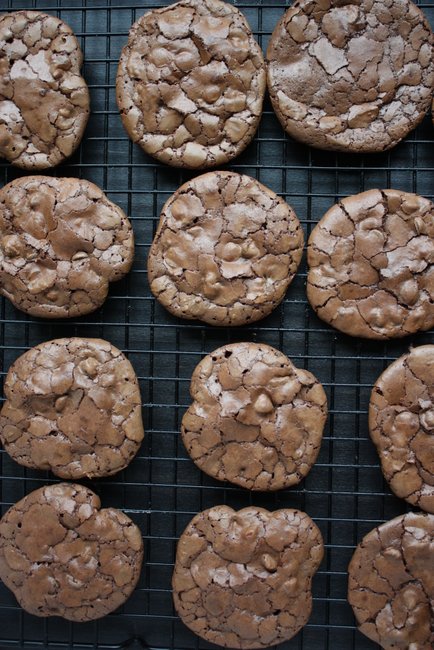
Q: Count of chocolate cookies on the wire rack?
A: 12